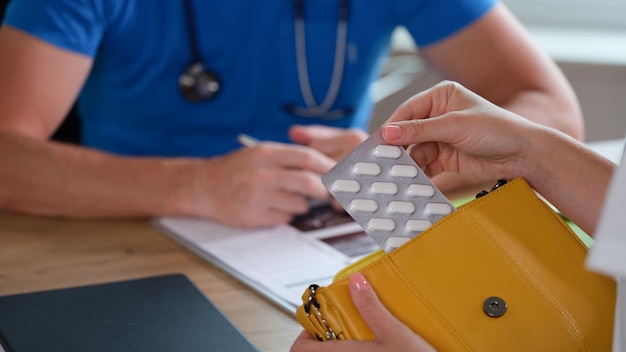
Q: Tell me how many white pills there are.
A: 12